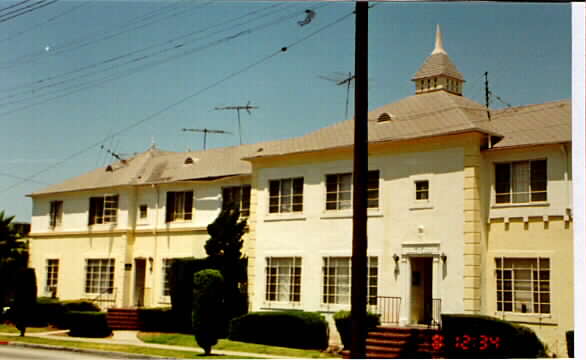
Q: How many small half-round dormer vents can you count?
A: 3